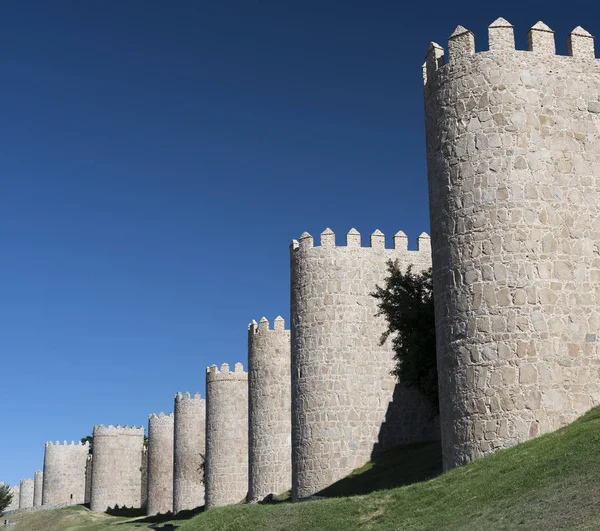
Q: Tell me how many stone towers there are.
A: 11